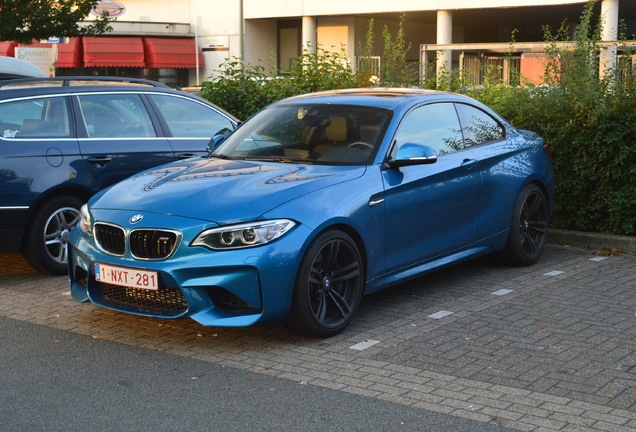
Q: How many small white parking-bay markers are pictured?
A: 5